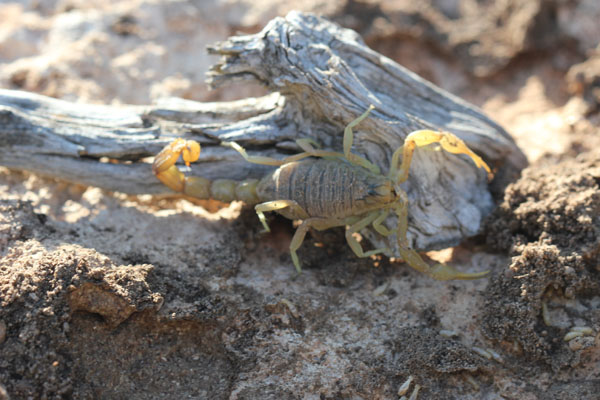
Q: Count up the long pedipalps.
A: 2